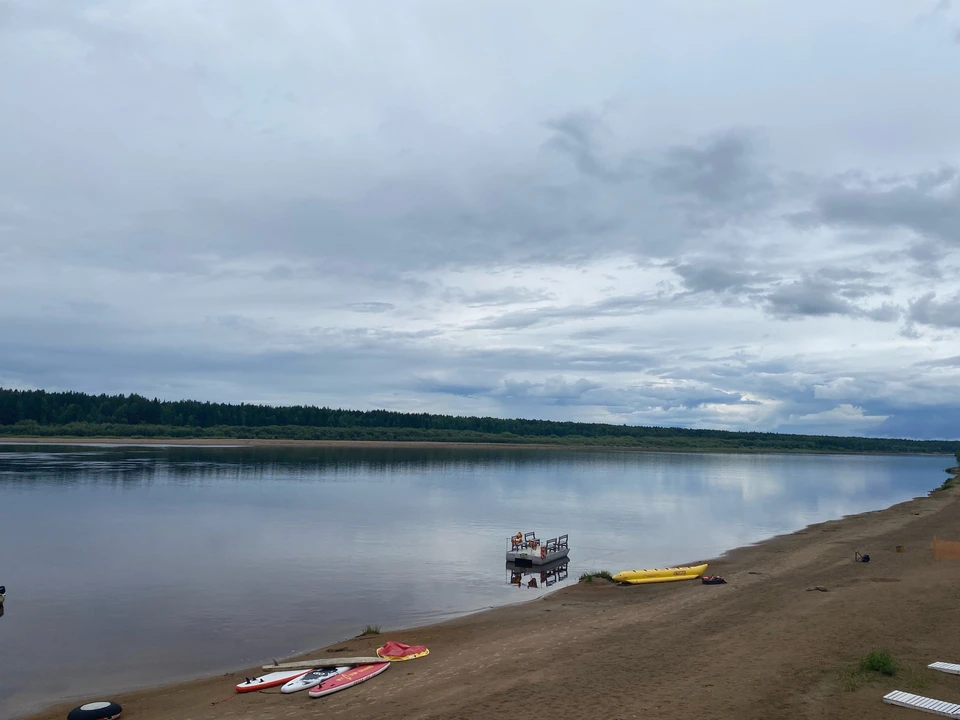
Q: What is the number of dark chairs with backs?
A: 4